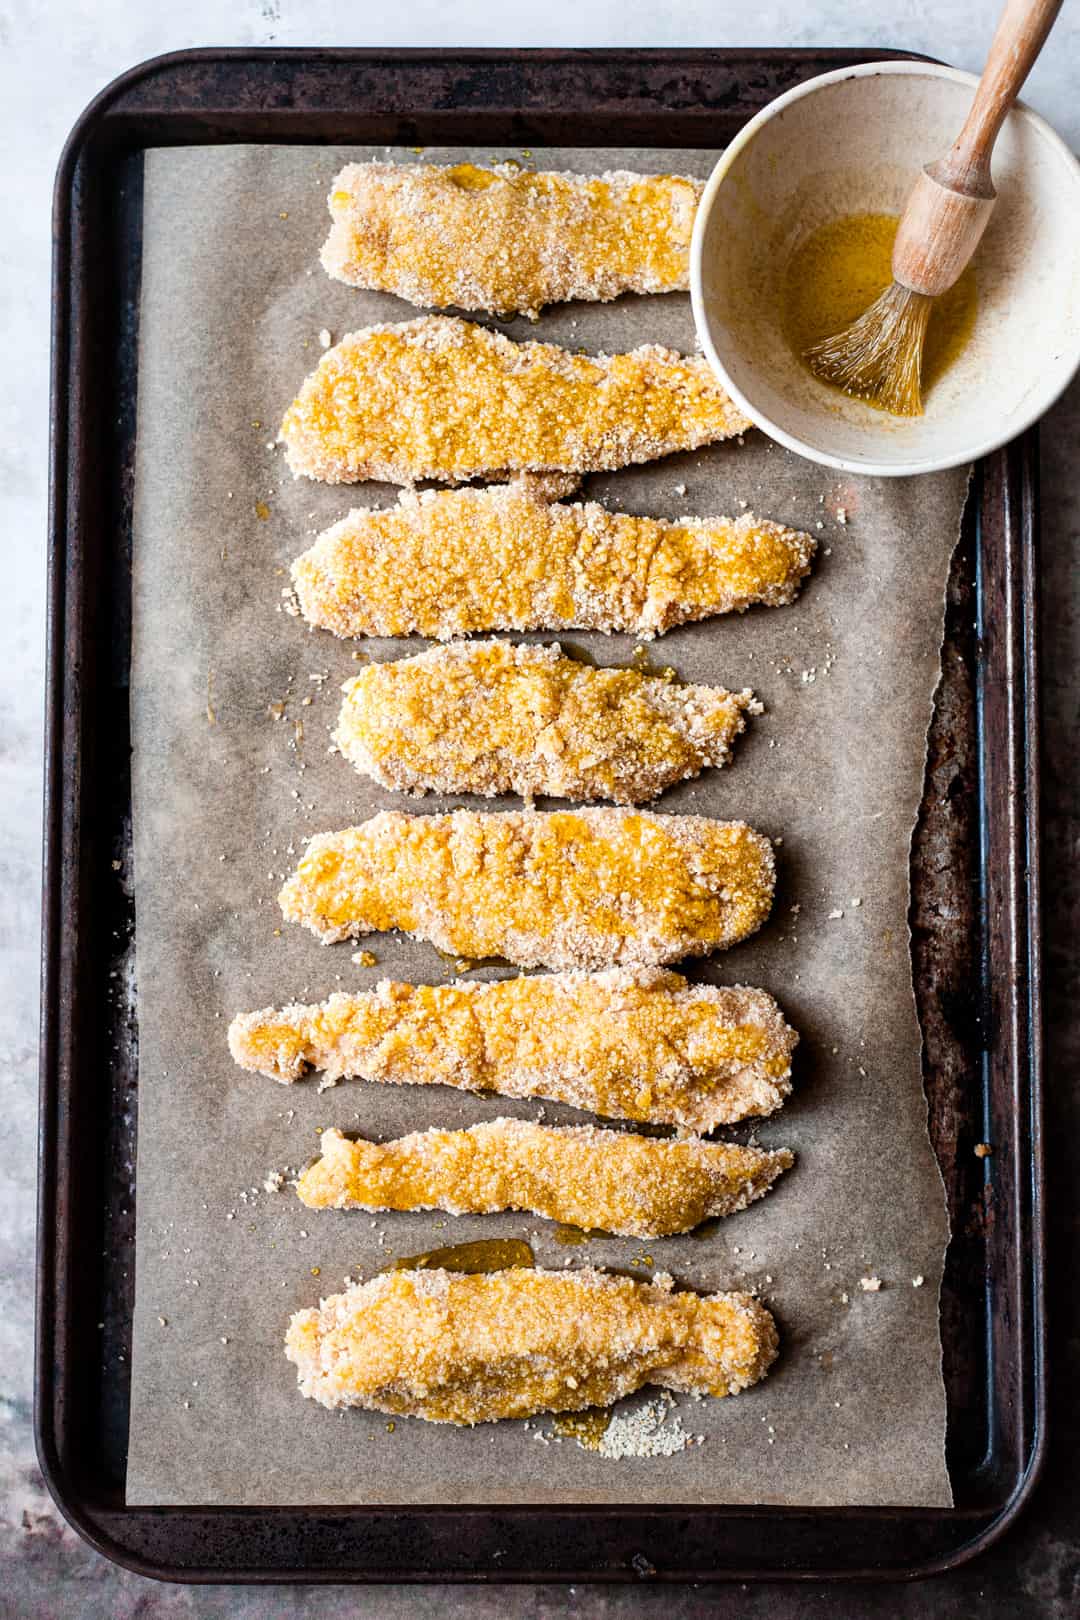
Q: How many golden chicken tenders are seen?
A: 8